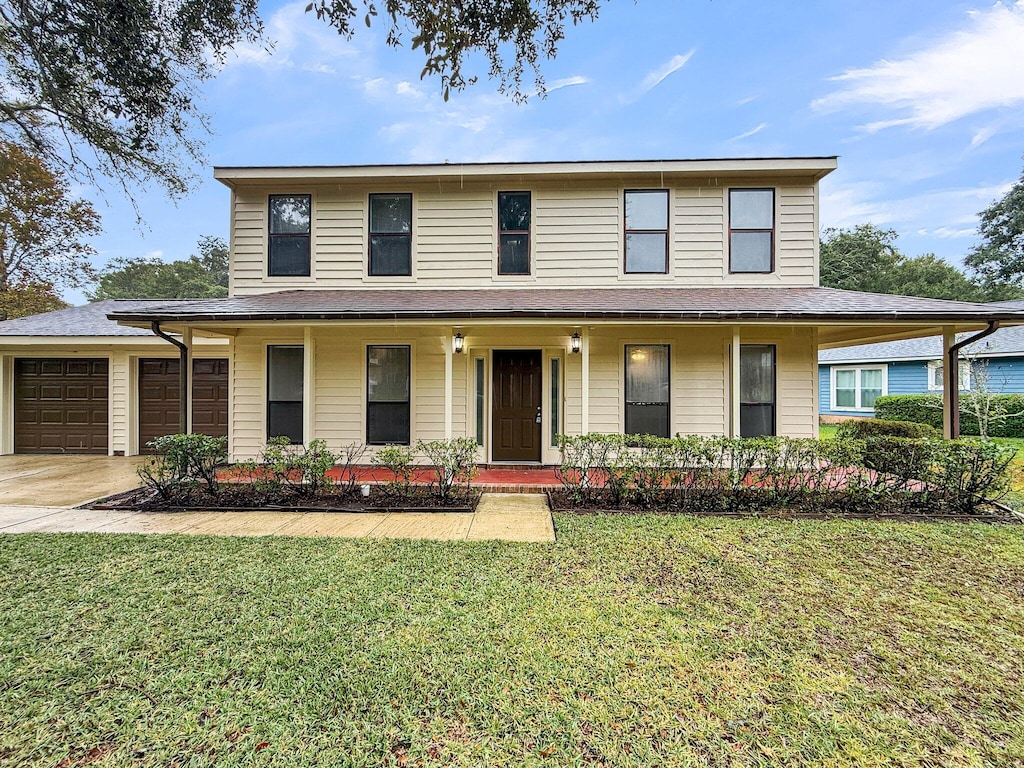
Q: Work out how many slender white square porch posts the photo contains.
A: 6